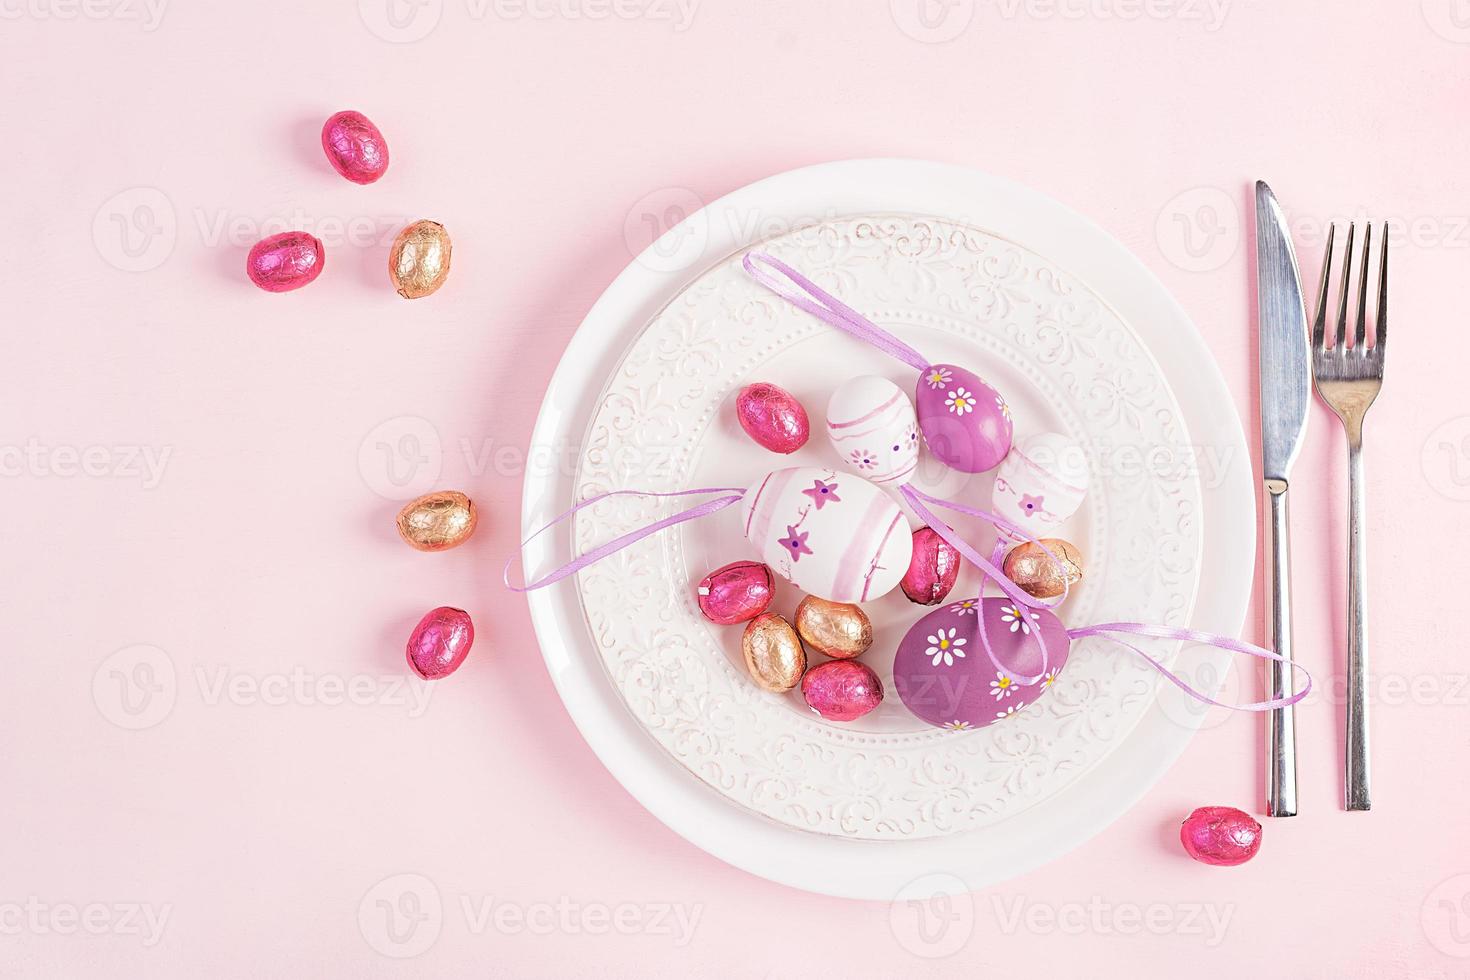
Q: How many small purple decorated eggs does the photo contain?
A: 1